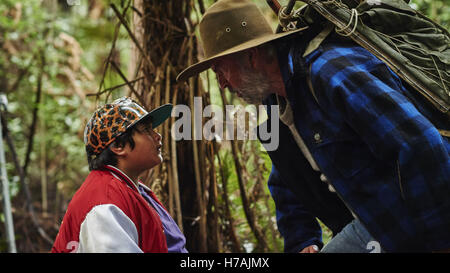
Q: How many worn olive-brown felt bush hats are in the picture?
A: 1